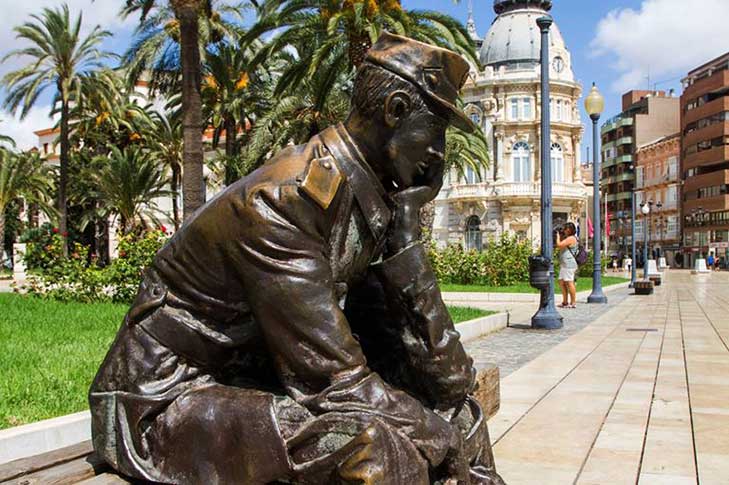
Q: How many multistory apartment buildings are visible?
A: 3